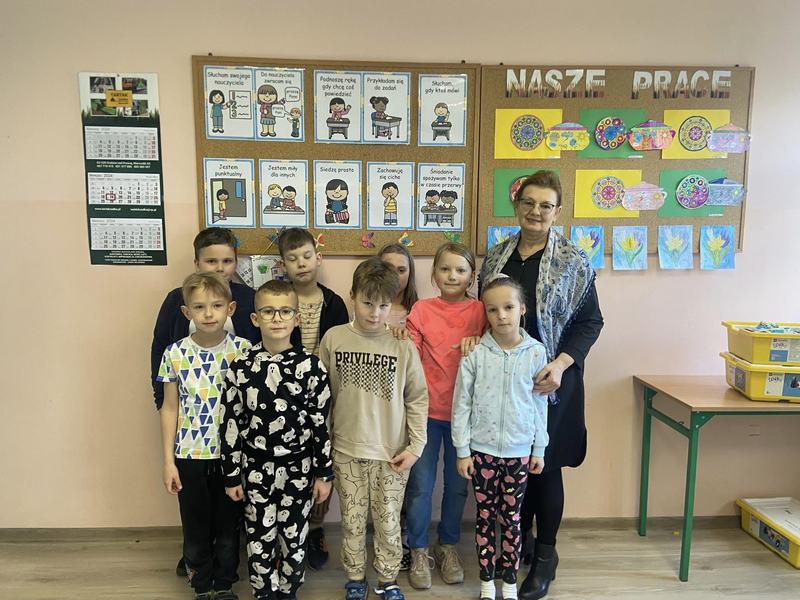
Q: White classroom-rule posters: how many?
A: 10